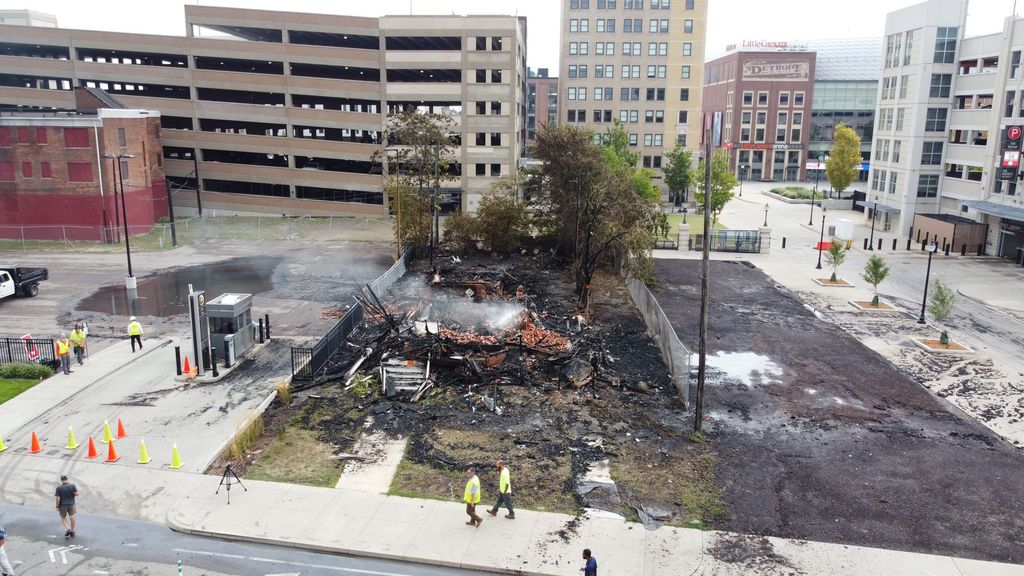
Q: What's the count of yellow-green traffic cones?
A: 5